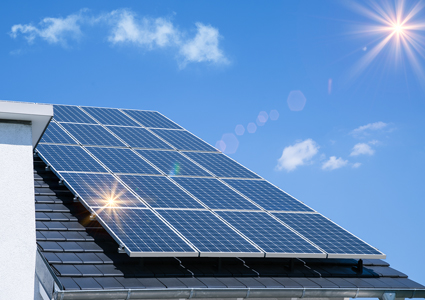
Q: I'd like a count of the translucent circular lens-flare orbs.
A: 8